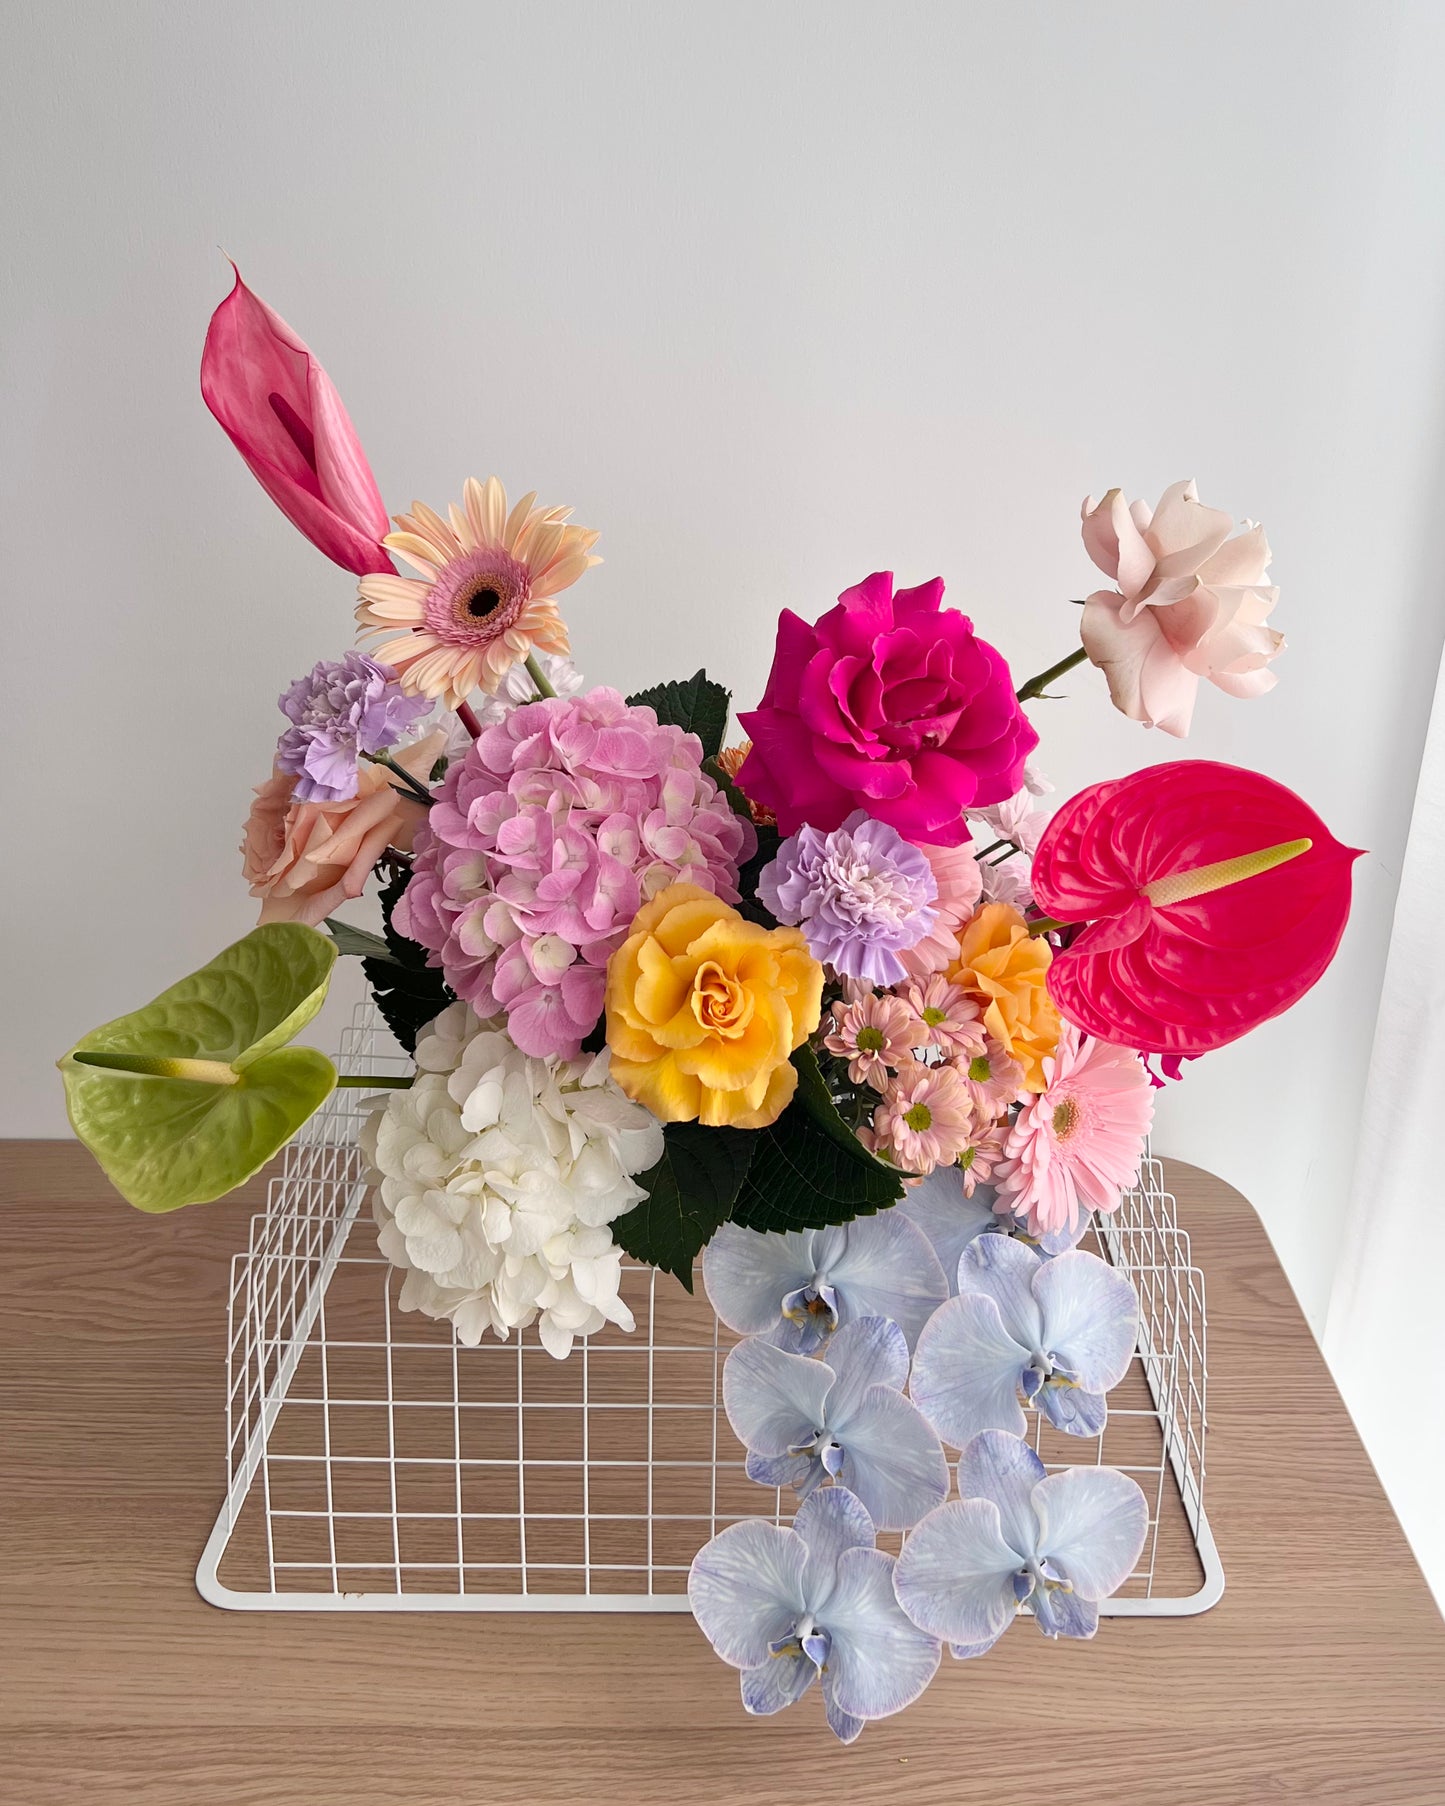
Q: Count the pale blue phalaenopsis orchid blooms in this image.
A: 6